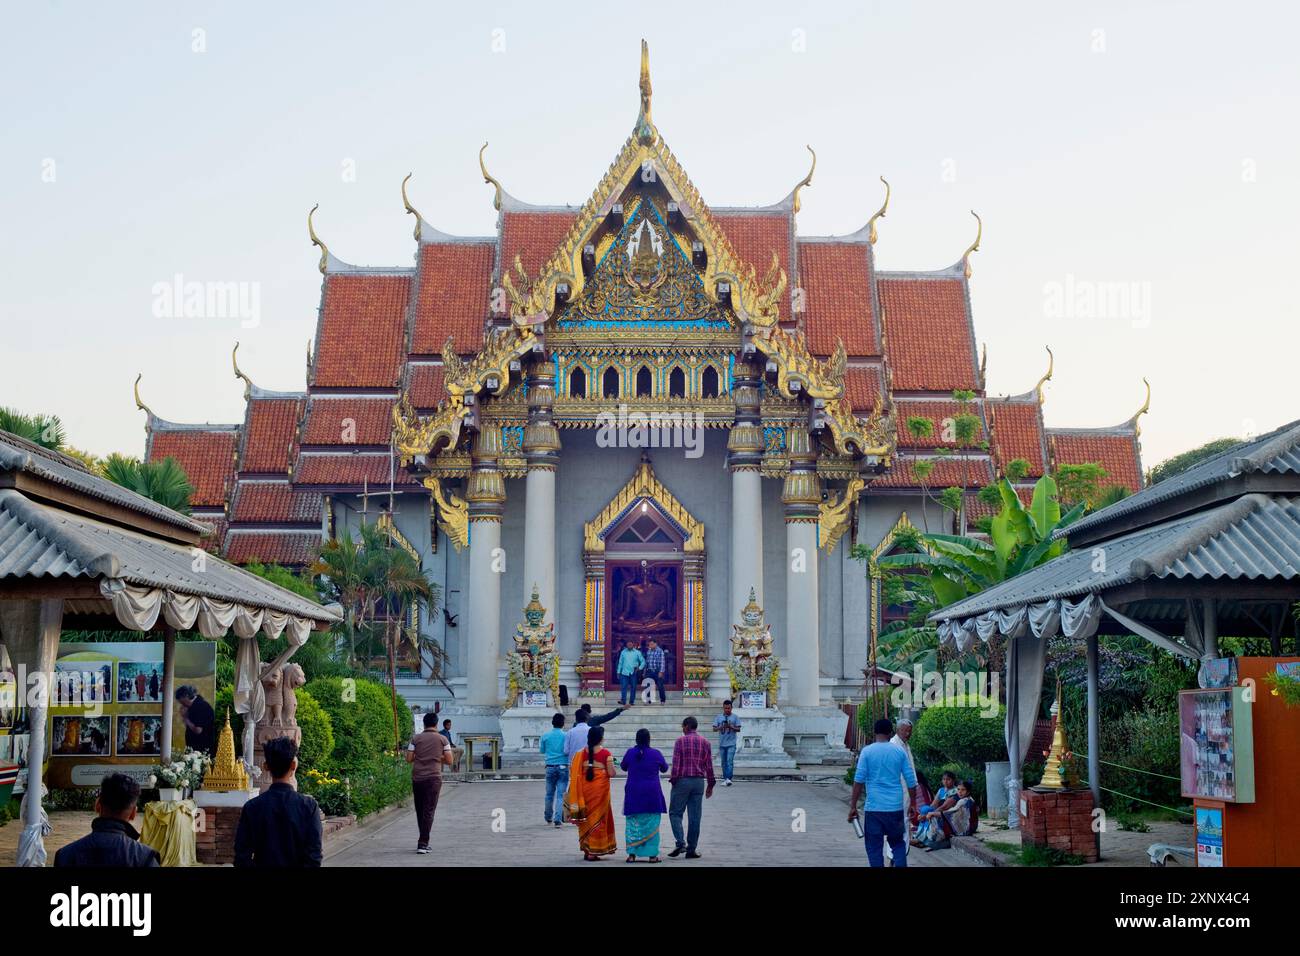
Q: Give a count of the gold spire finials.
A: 11